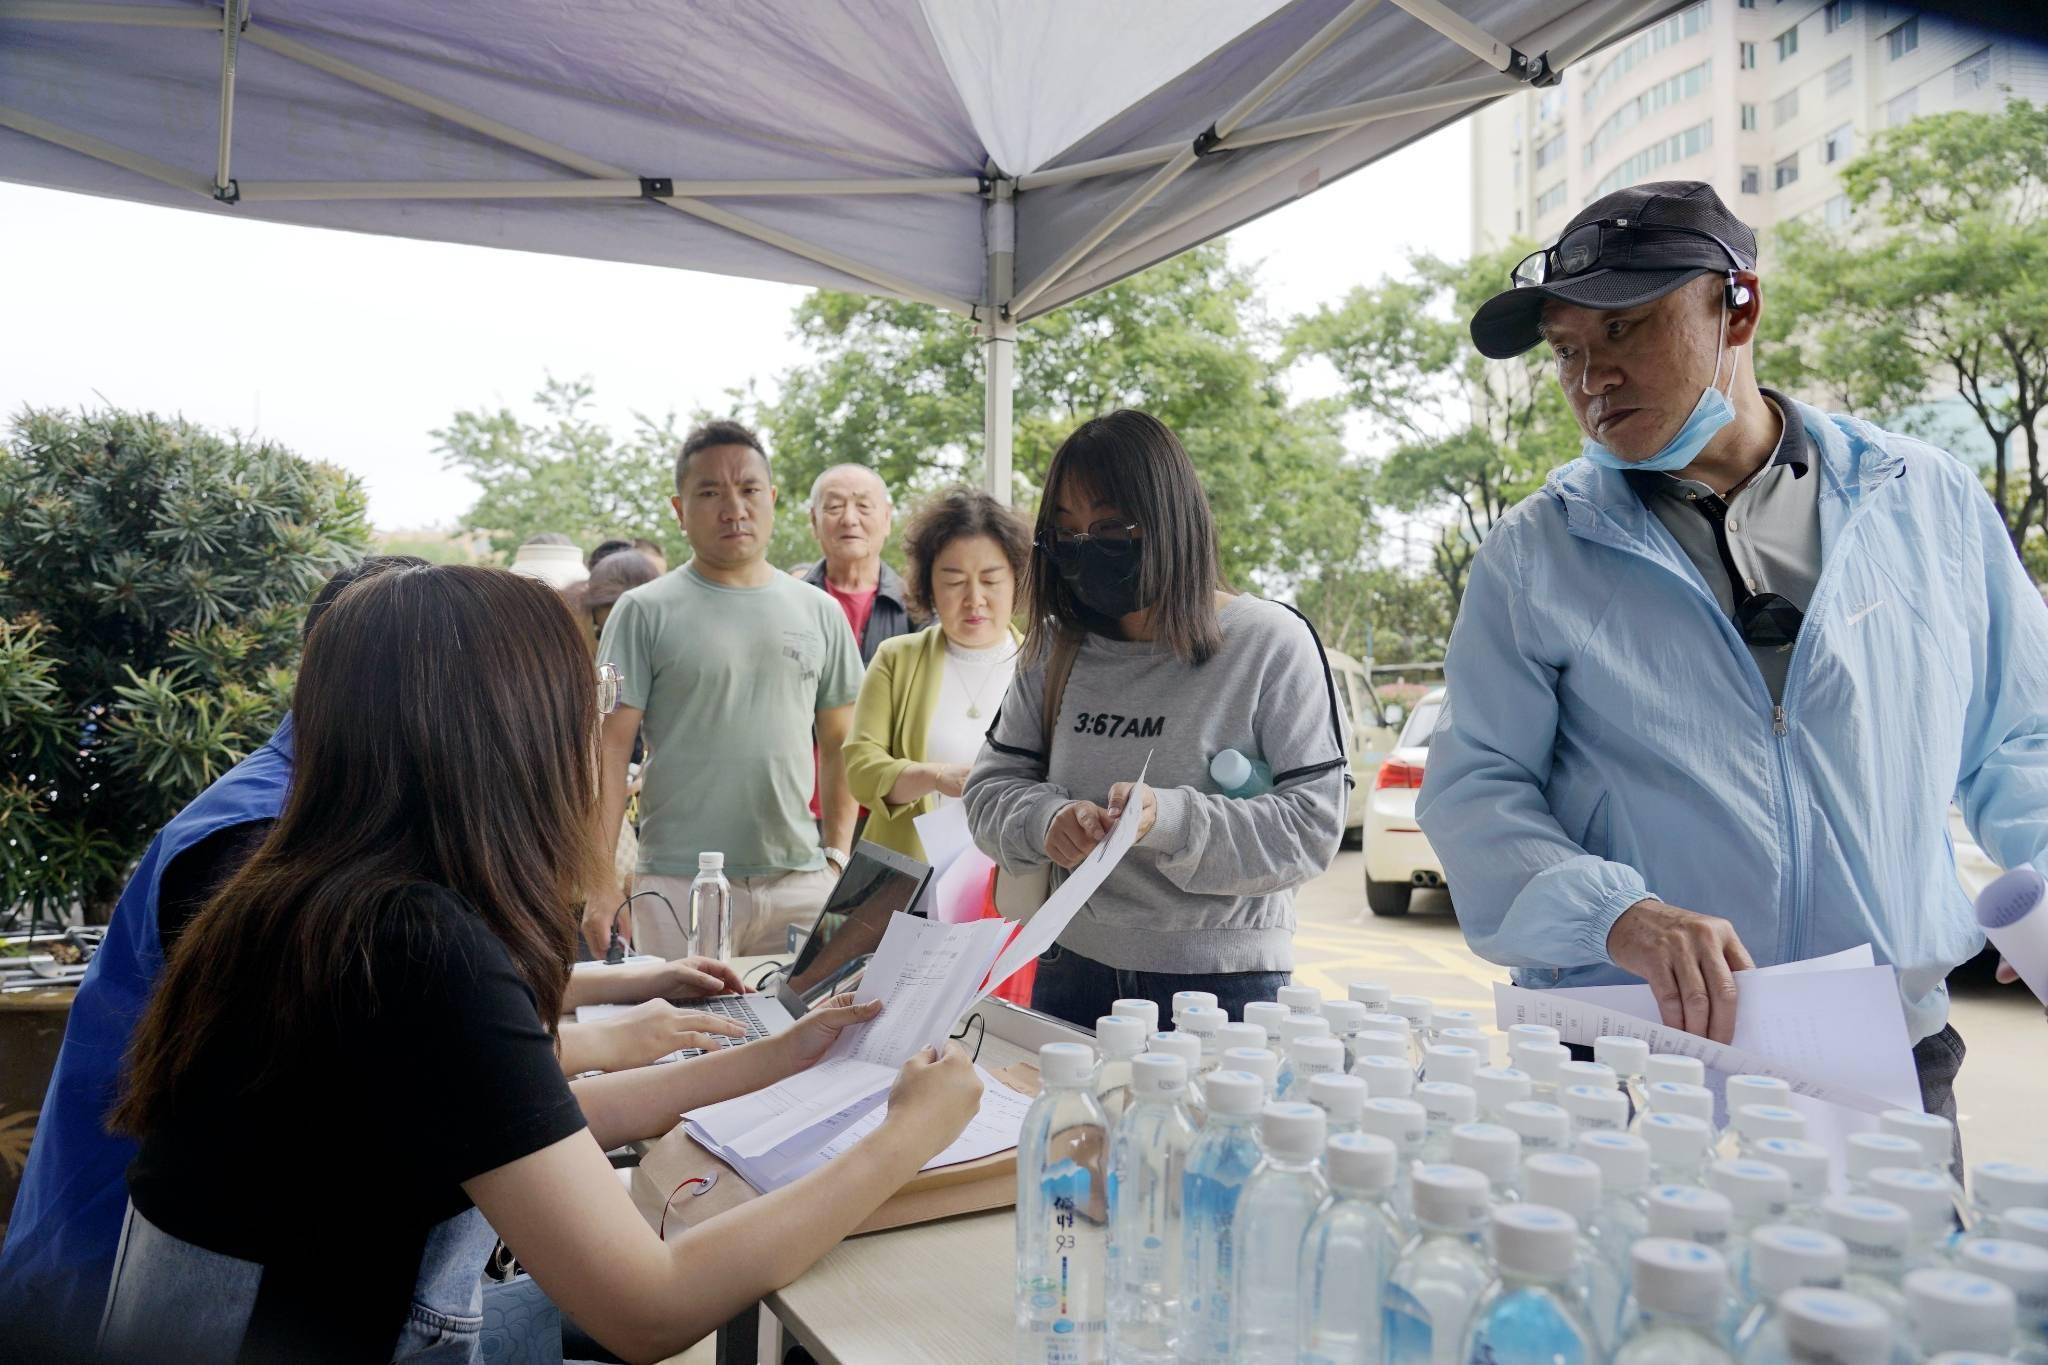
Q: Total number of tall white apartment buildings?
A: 1